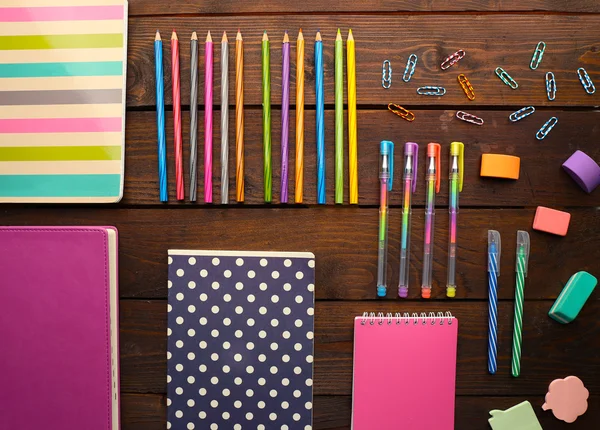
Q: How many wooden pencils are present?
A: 12